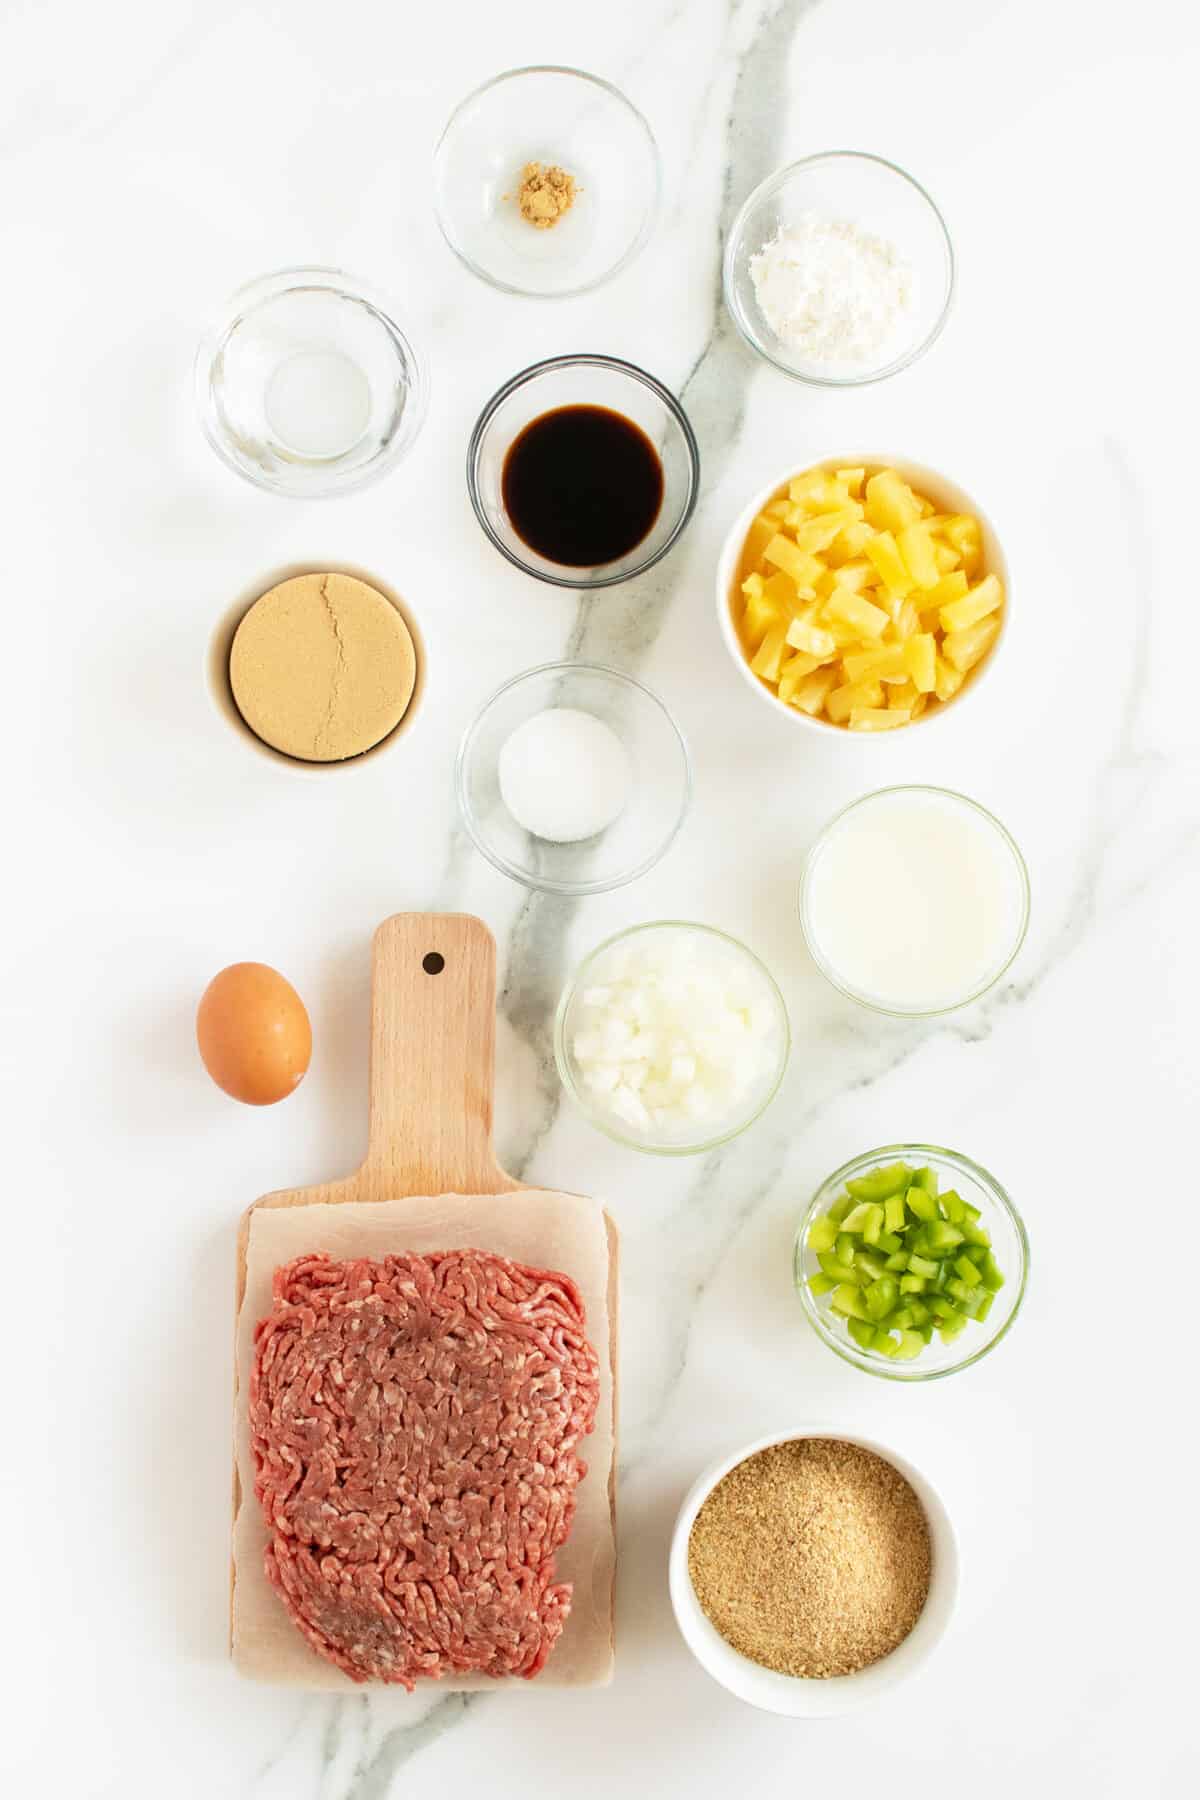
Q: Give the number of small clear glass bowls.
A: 8